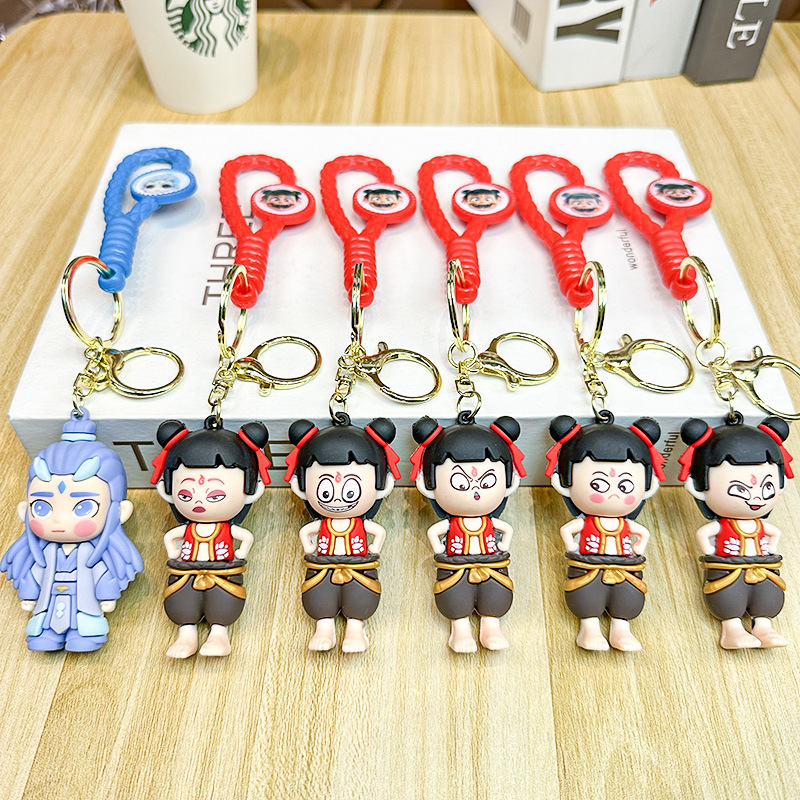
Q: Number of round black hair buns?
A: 10